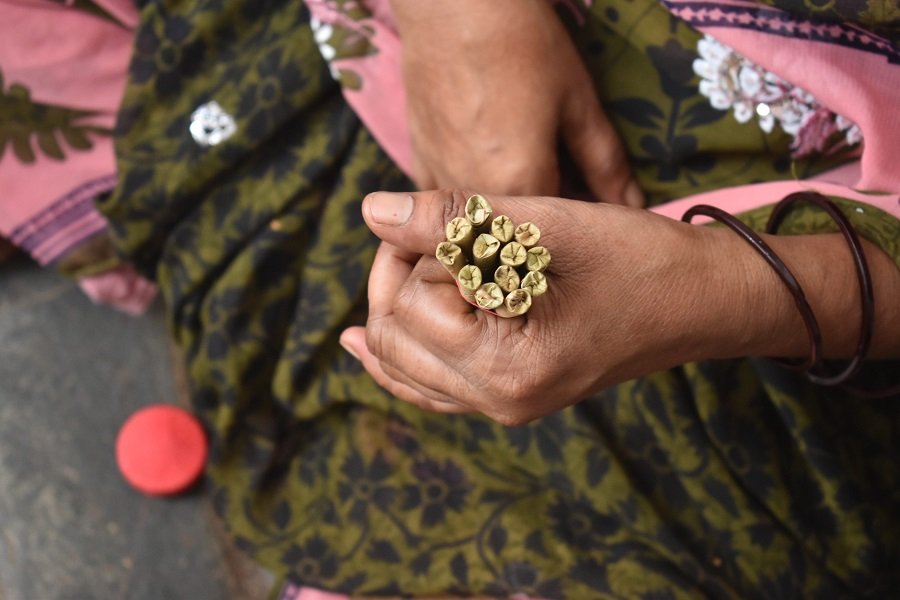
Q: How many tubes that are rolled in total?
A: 13